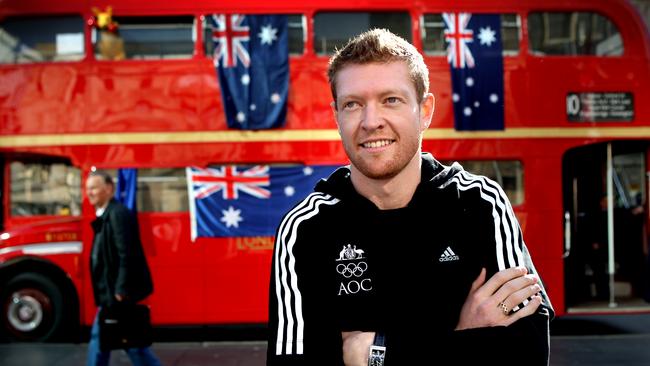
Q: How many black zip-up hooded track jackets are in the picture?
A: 1